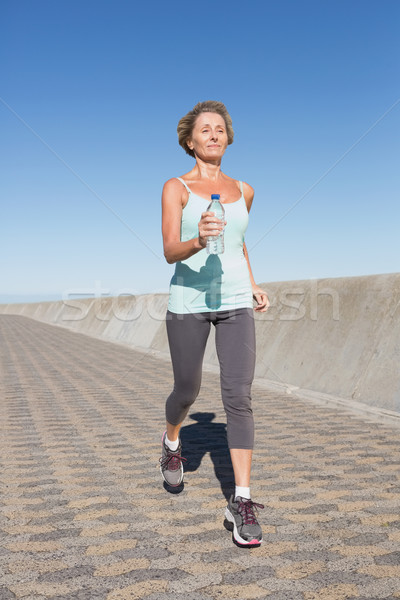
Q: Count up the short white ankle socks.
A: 2